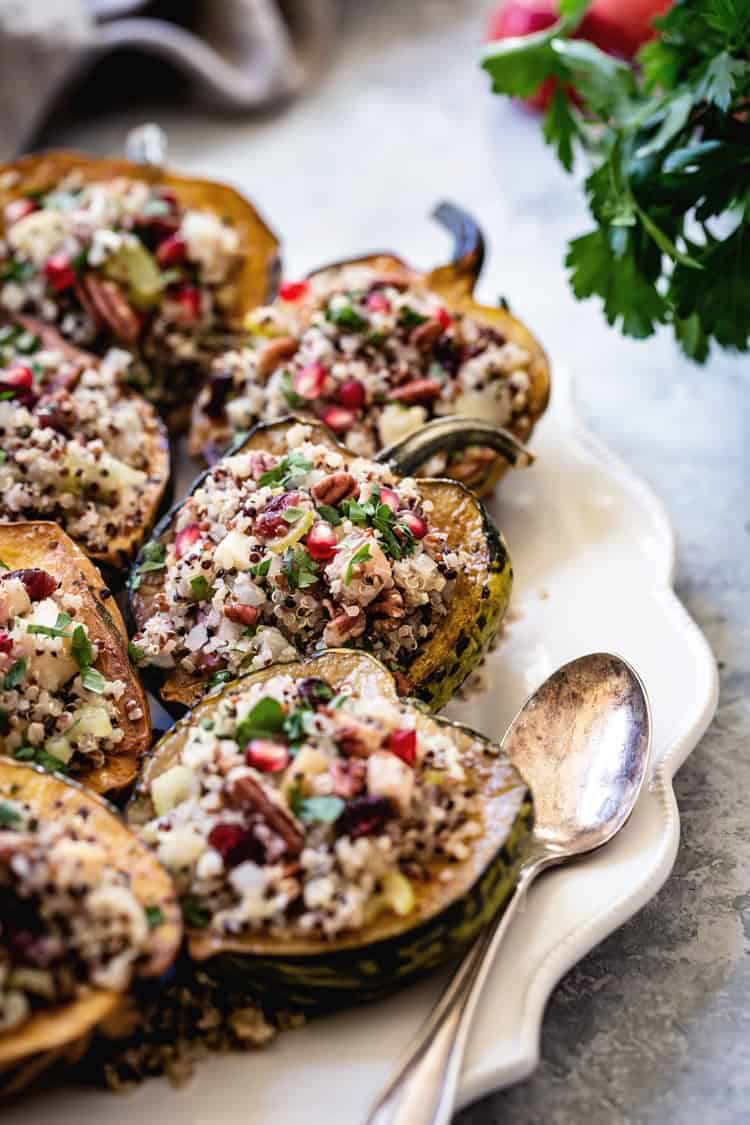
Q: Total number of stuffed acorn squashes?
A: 7